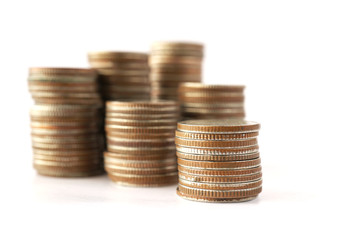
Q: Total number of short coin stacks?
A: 3